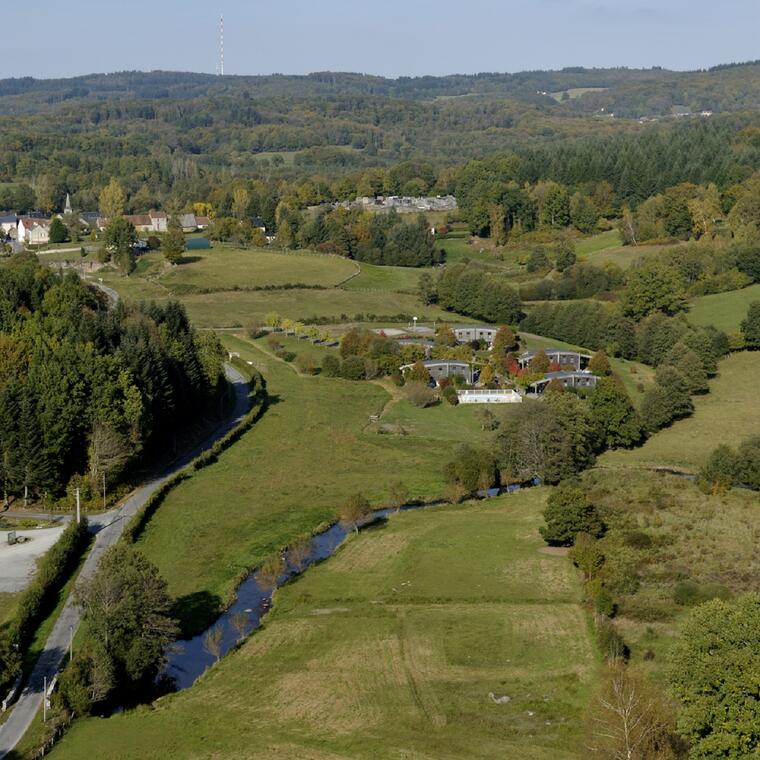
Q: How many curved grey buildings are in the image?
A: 5